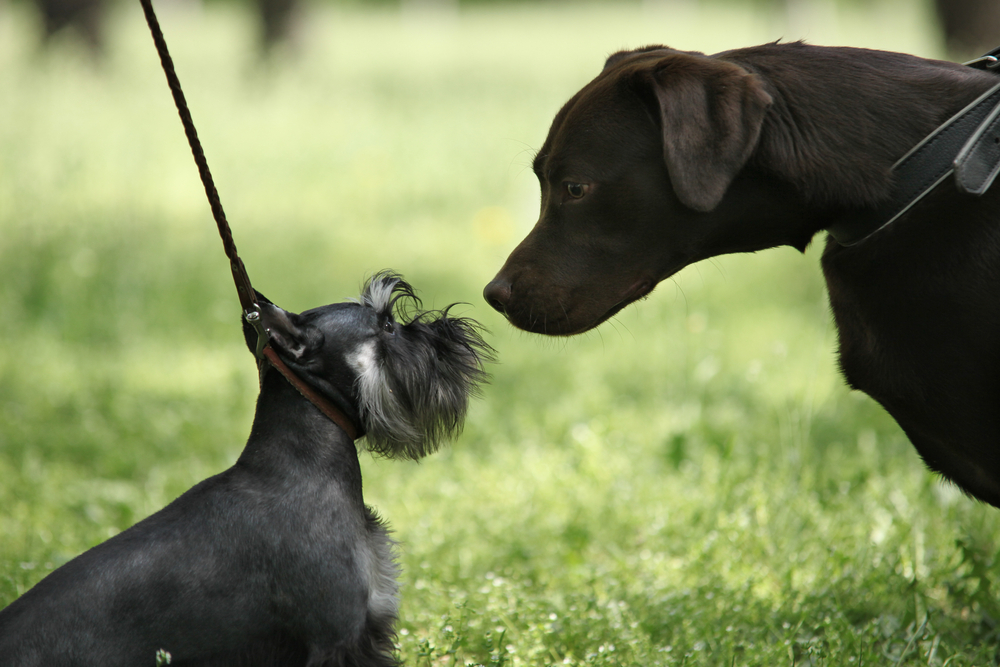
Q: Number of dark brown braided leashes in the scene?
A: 1